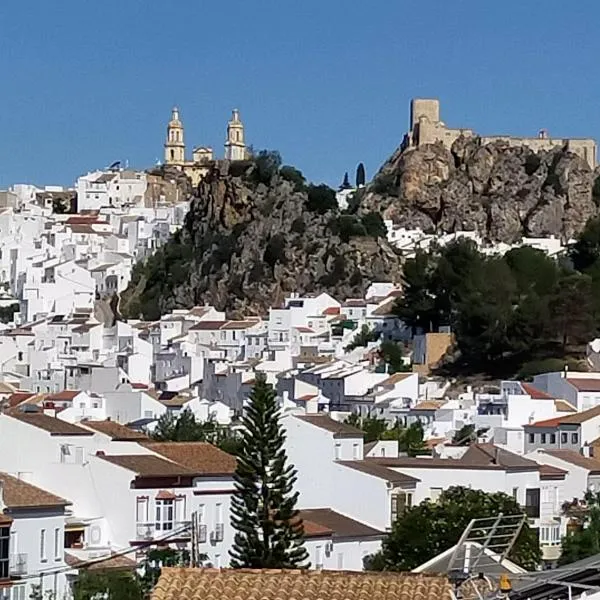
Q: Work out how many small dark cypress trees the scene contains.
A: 2